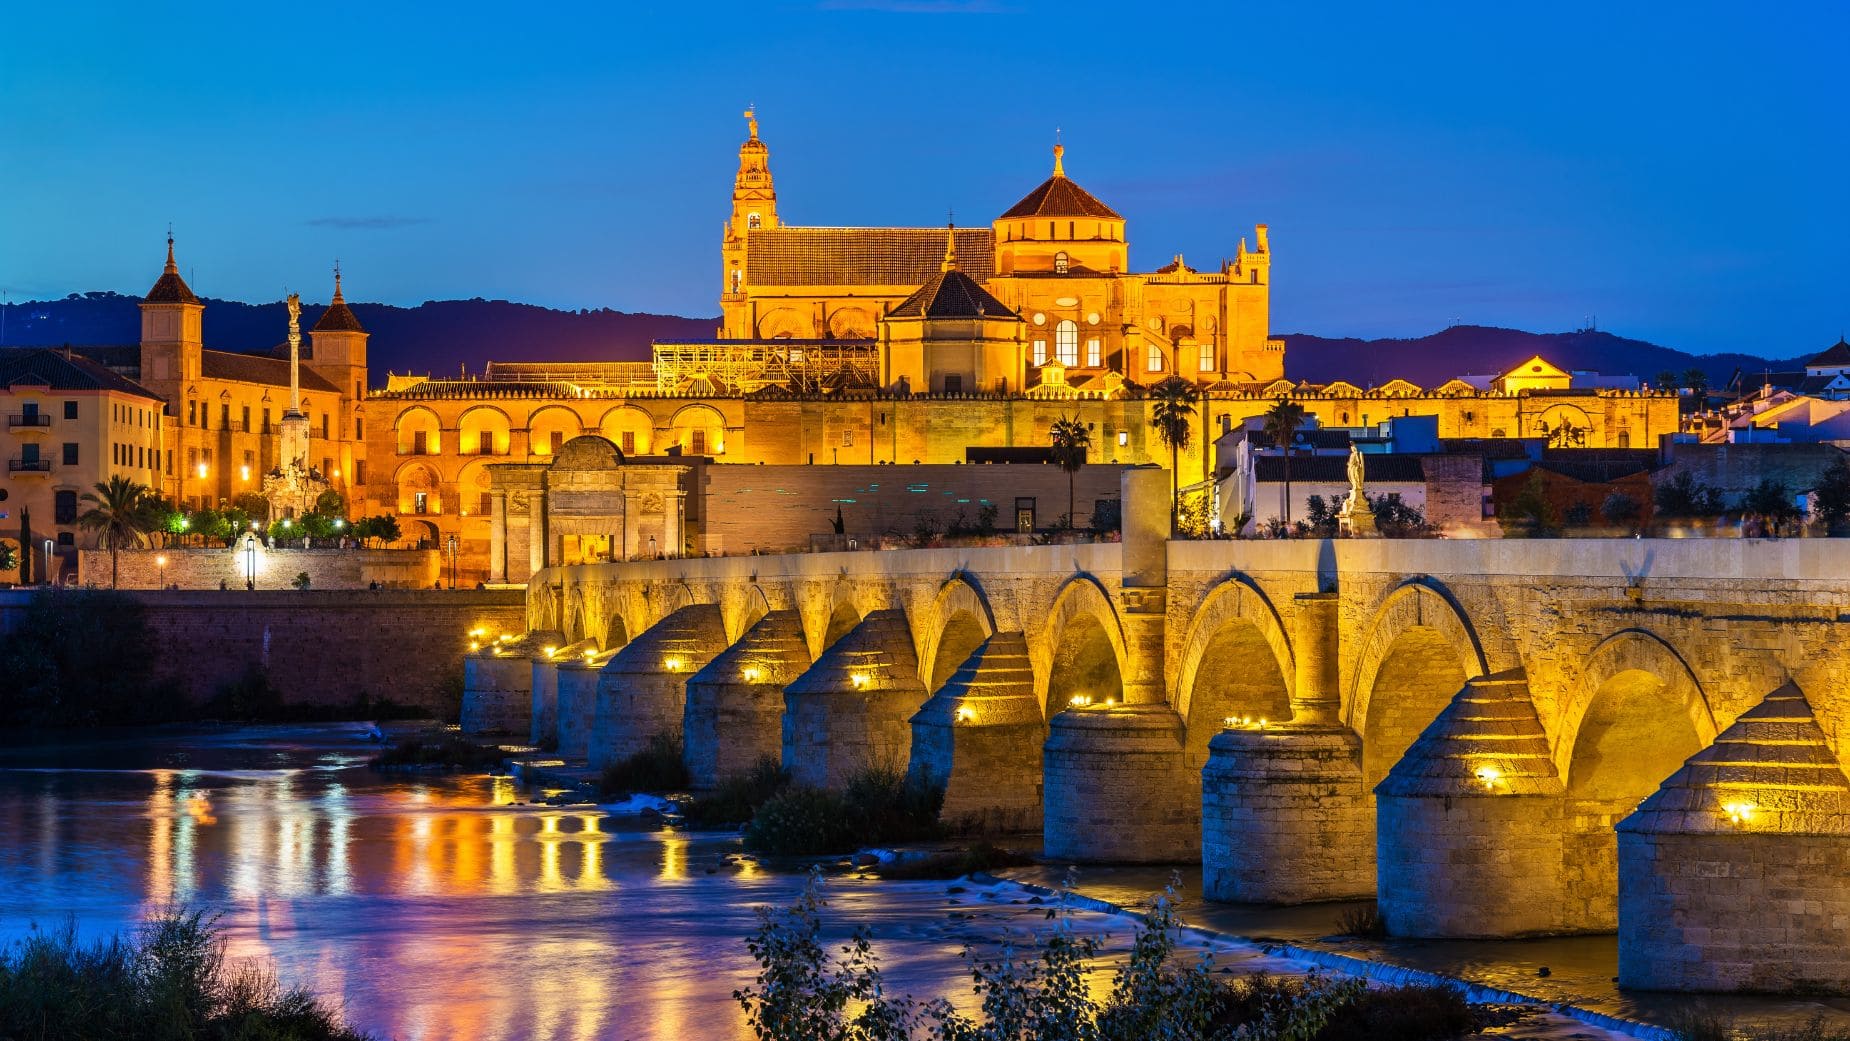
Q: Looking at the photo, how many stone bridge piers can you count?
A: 11